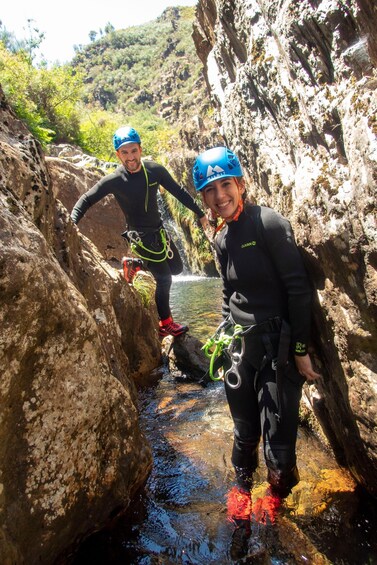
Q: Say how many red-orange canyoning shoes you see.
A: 4